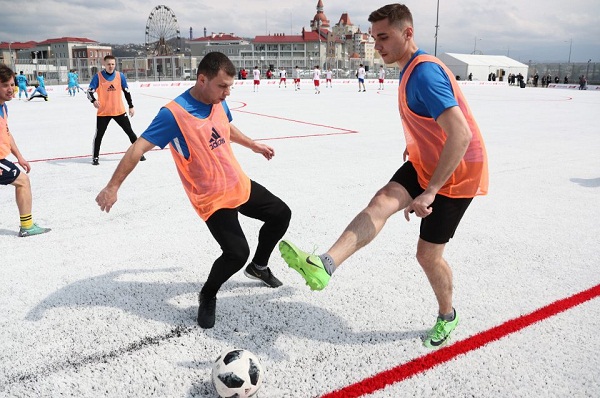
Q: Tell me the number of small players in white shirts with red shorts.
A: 6